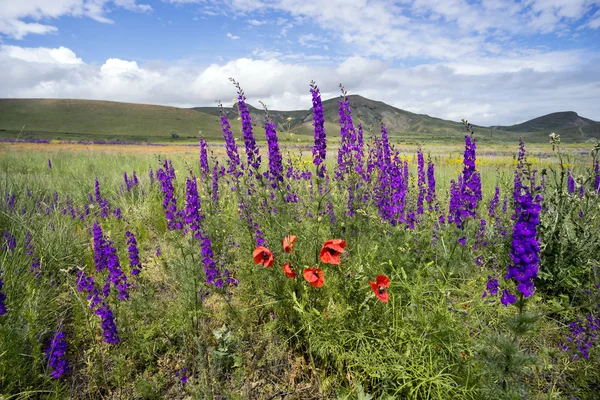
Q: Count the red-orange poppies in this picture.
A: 6